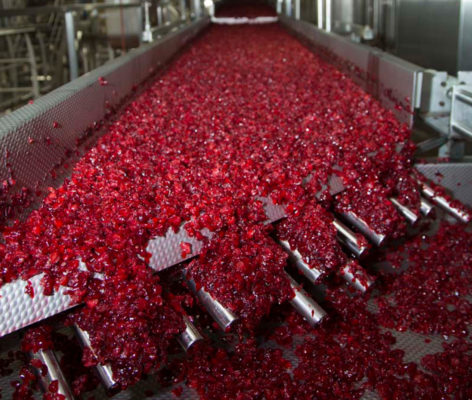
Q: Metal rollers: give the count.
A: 12